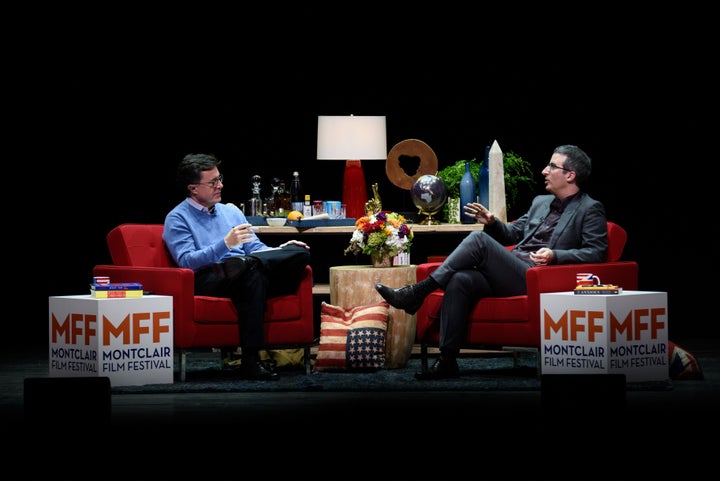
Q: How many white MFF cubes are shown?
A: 2